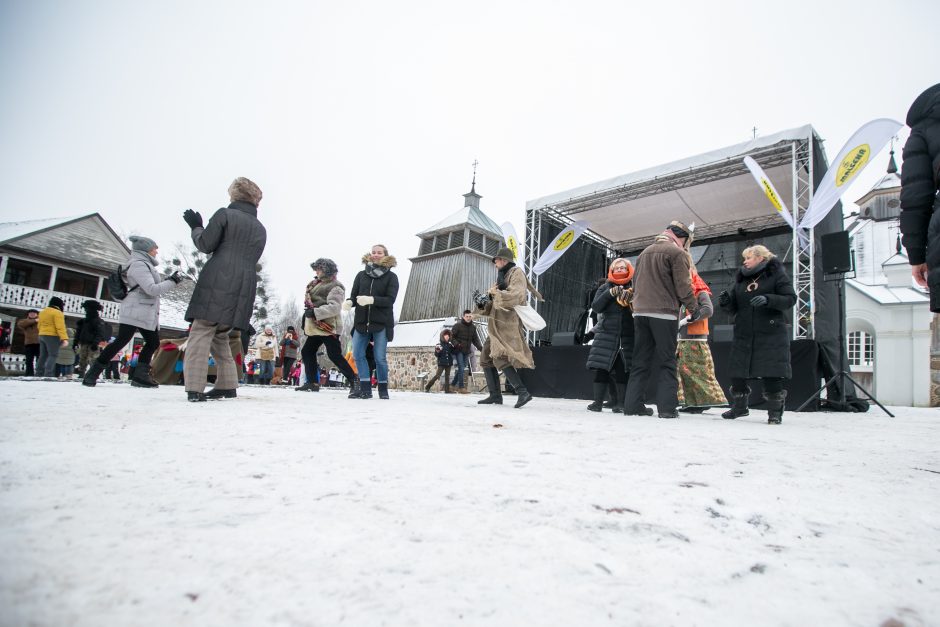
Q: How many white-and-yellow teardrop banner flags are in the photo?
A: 4